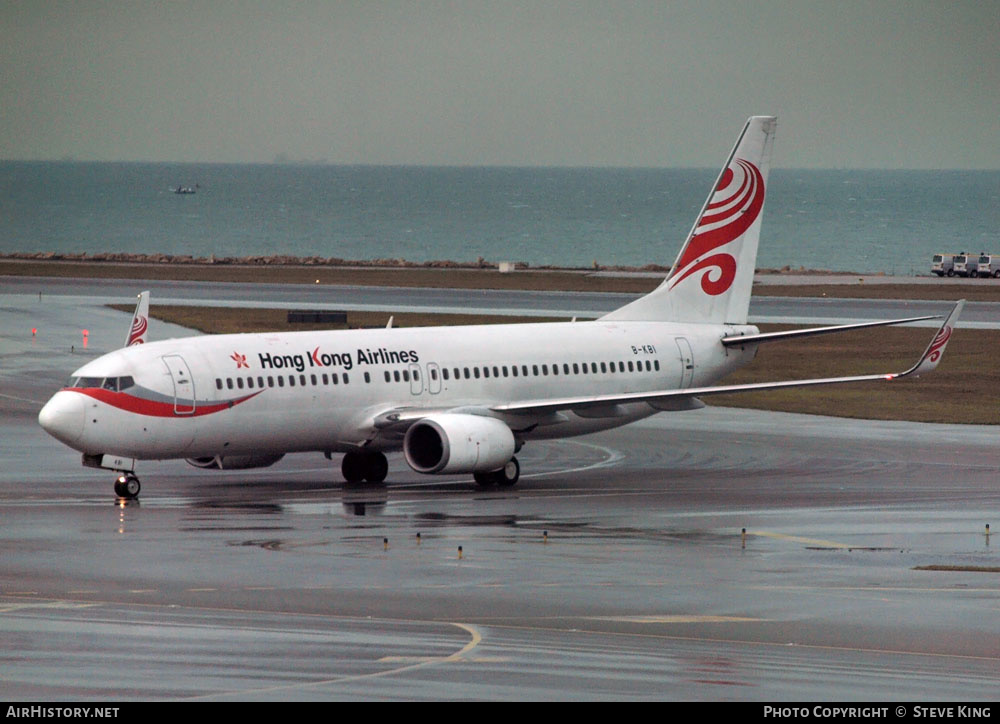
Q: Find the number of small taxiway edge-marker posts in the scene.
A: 6